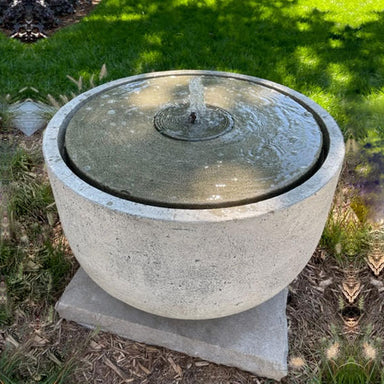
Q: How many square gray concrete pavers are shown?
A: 1